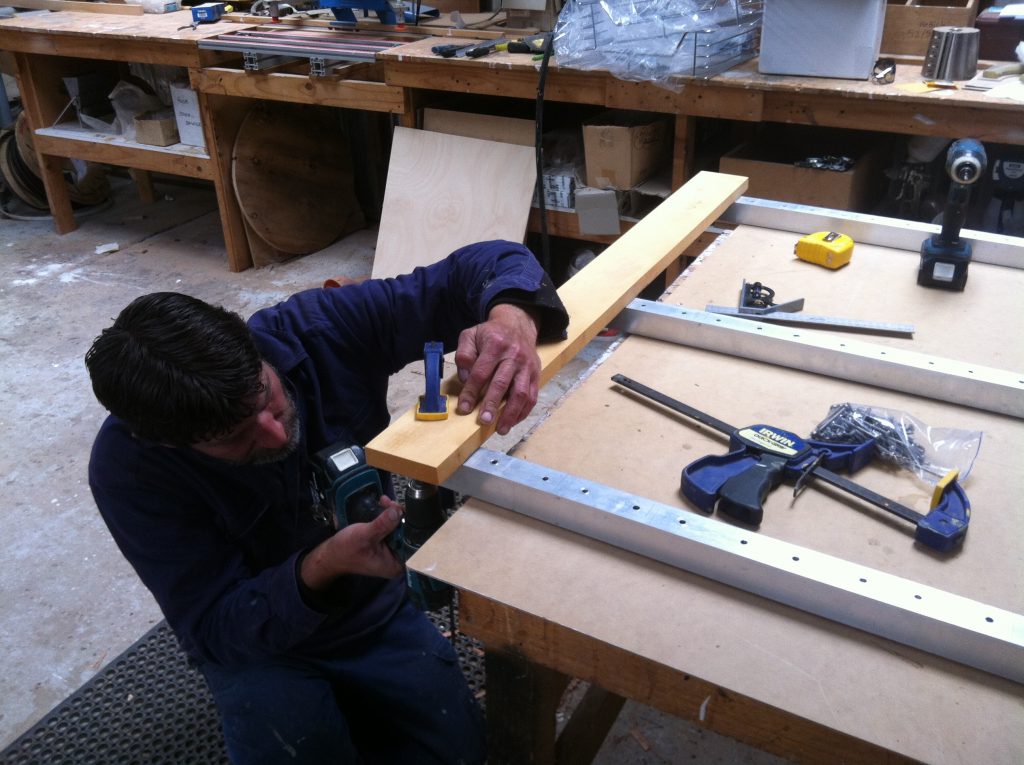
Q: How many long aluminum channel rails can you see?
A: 3